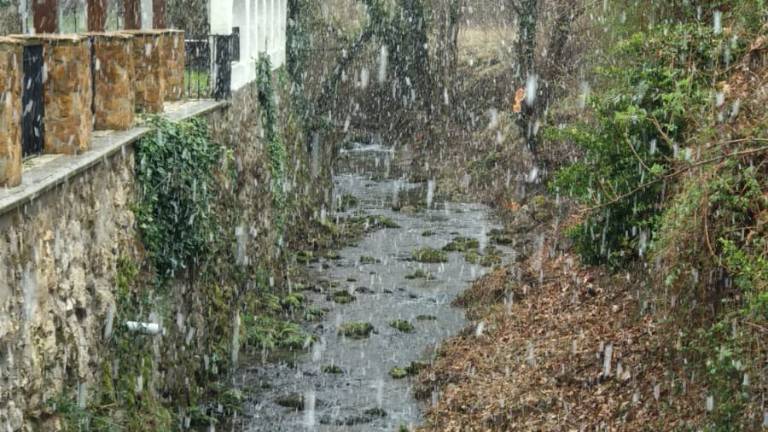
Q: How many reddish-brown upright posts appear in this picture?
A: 4